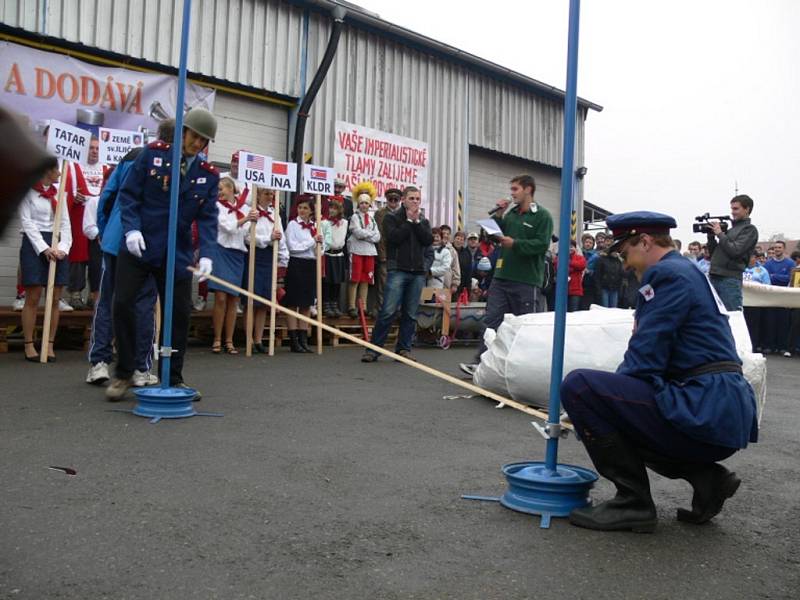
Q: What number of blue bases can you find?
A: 2